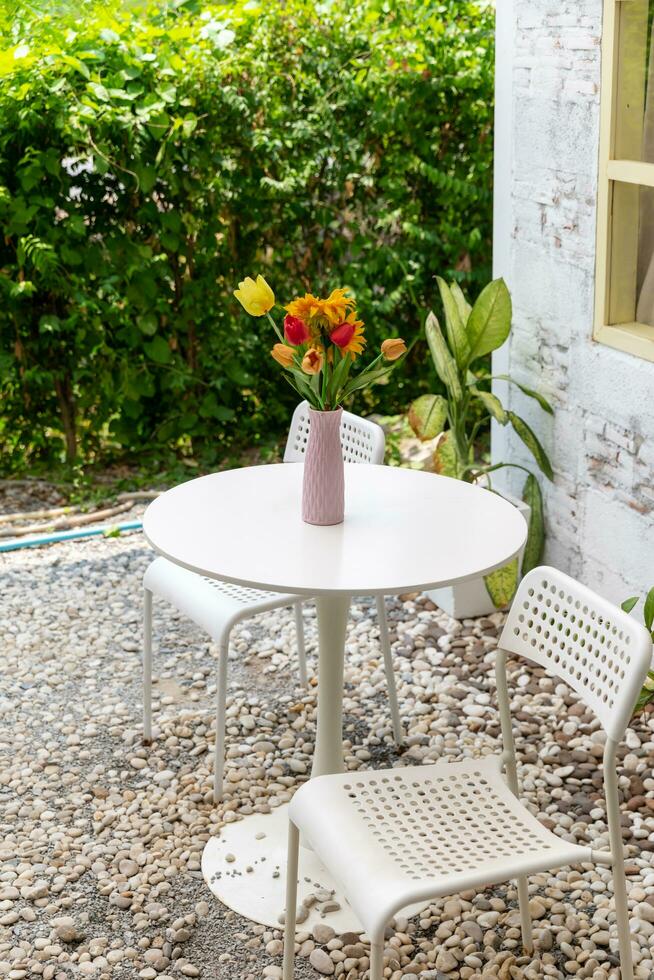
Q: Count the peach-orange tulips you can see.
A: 3